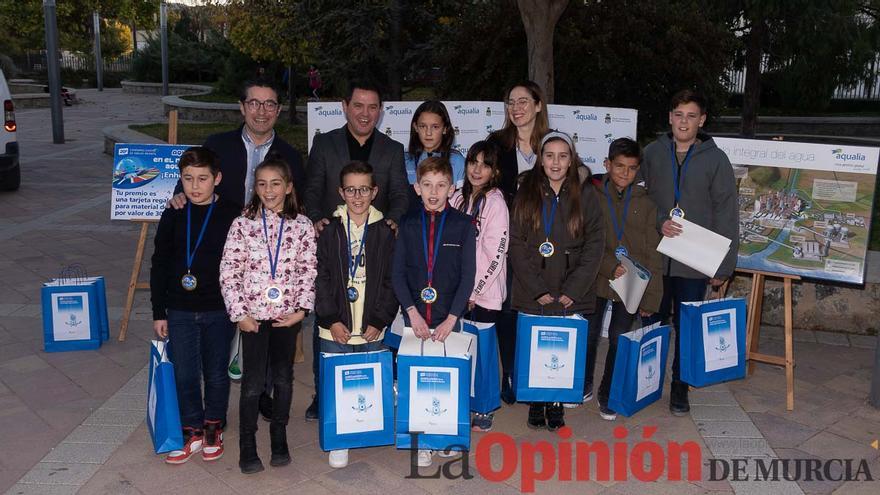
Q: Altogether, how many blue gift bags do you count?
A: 9